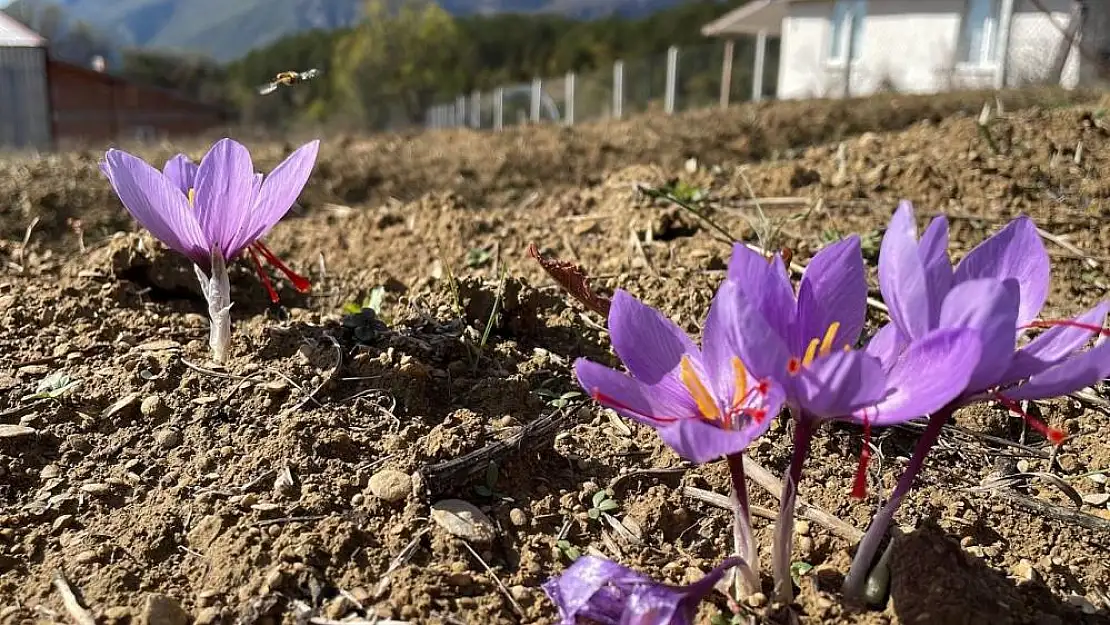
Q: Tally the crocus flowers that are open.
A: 4